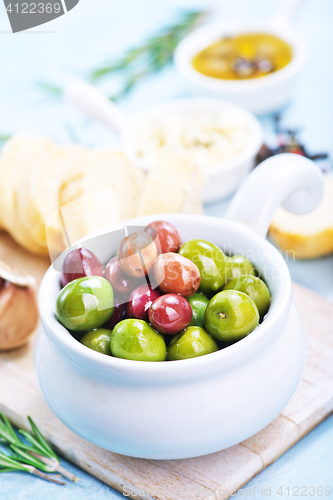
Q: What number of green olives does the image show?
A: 9